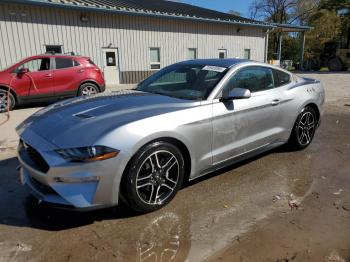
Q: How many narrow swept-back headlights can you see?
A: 1